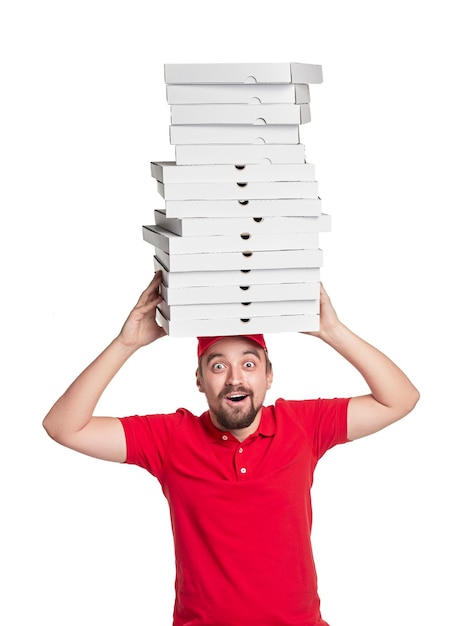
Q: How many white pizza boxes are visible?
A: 15